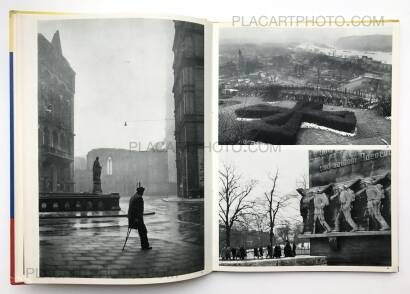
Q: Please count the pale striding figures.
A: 3